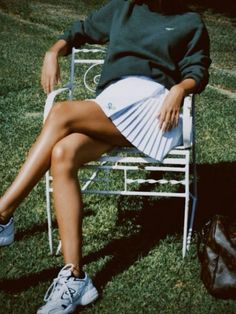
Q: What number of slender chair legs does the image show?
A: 4